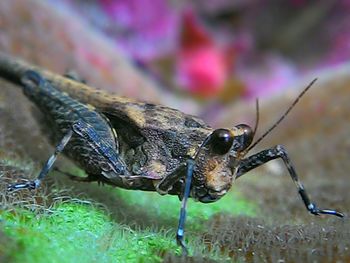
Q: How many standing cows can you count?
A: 0